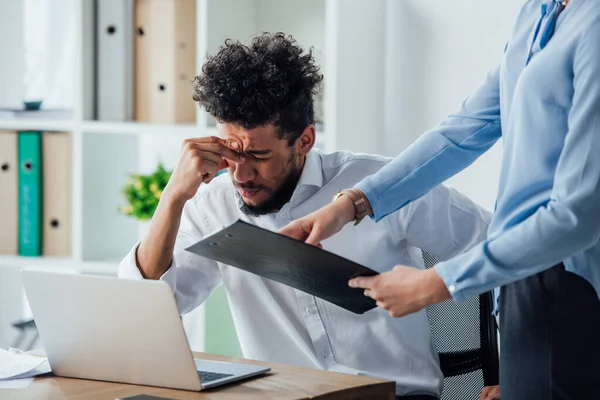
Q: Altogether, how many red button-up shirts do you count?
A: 0